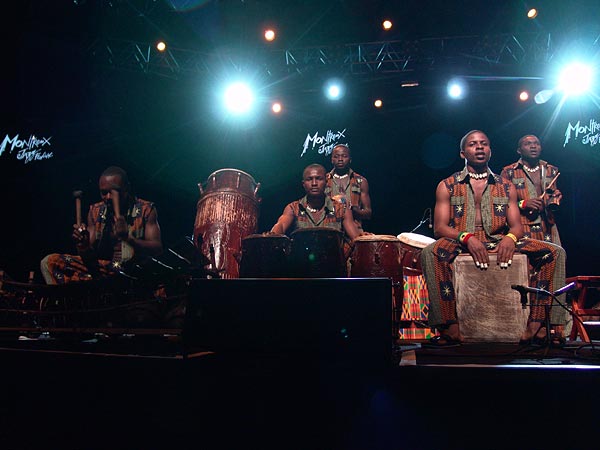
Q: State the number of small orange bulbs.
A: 7